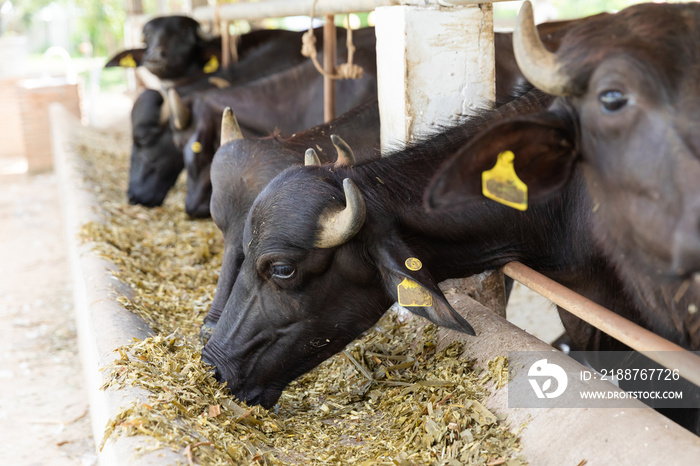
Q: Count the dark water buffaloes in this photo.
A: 6